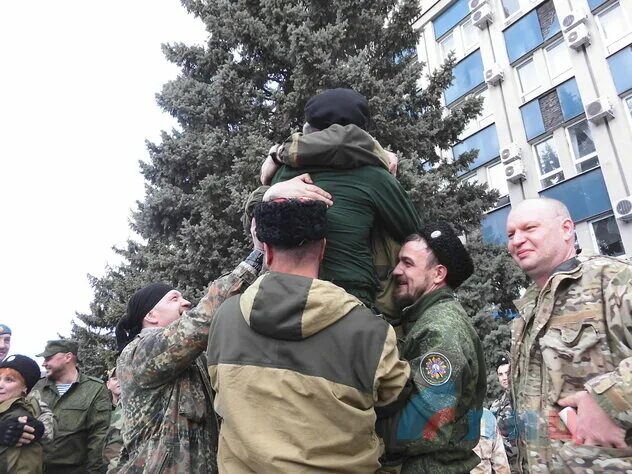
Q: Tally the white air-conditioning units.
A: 9